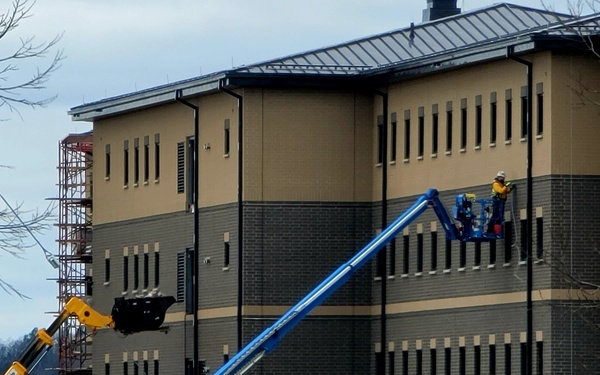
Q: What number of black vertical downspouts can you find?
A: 4